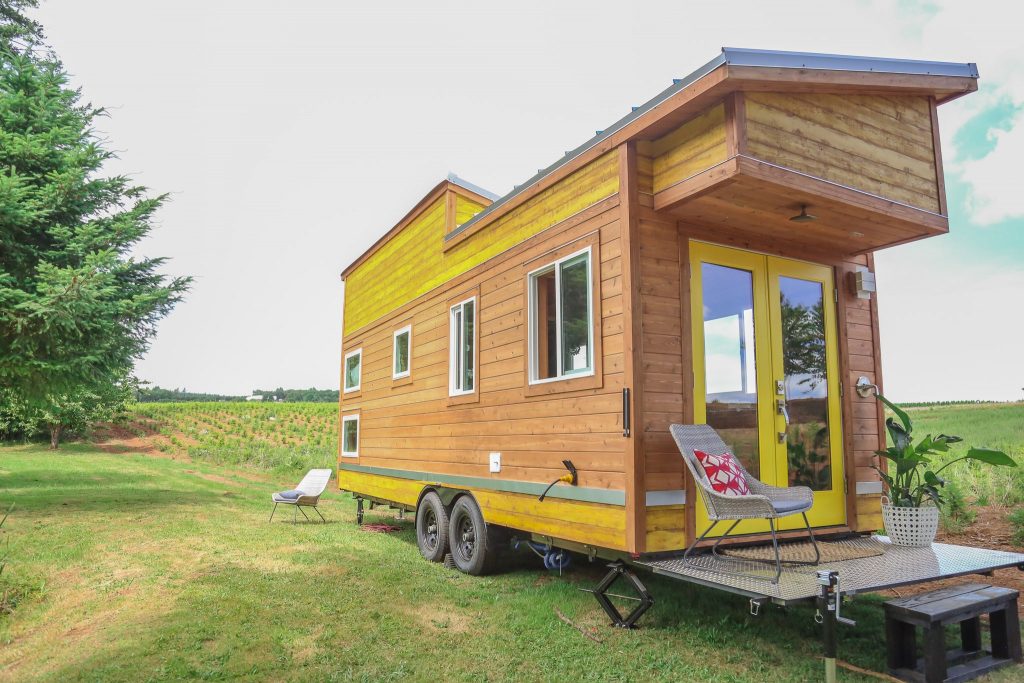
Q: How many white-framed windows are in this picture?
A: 5